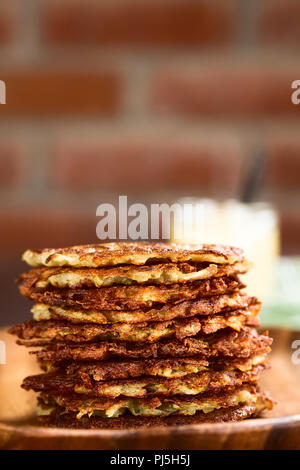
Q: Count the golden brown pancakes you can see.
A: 10